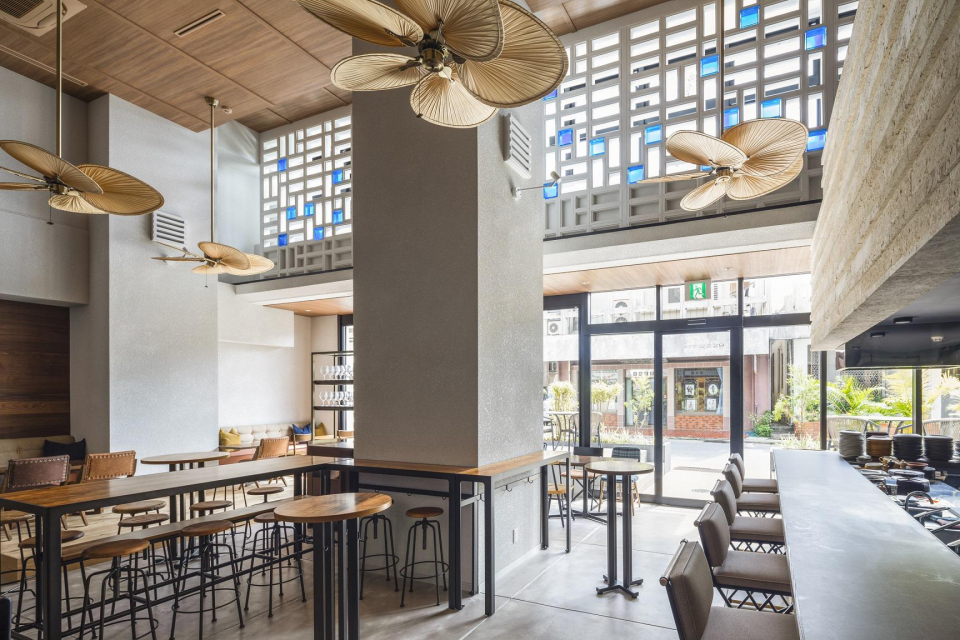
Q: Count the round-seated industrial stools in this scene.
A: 11